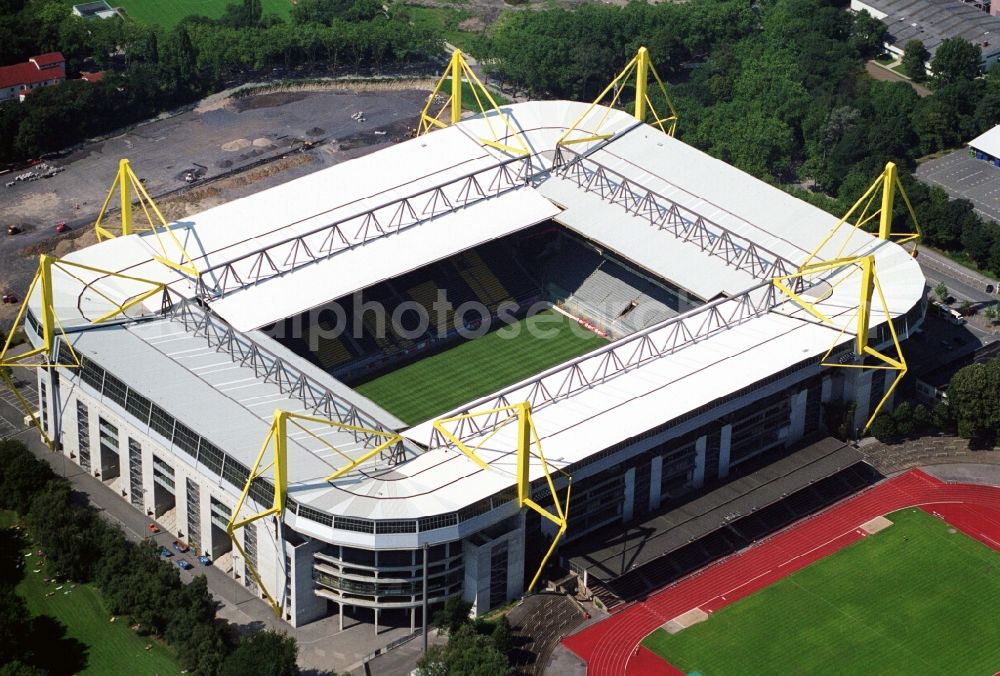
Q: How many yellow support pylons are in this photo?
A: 8